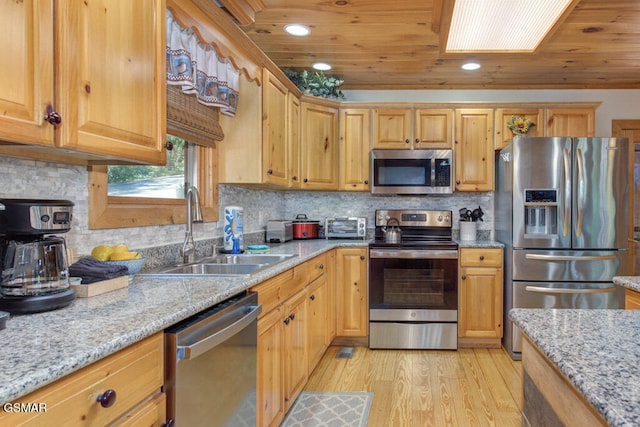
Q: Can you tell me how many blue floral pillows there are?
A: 0